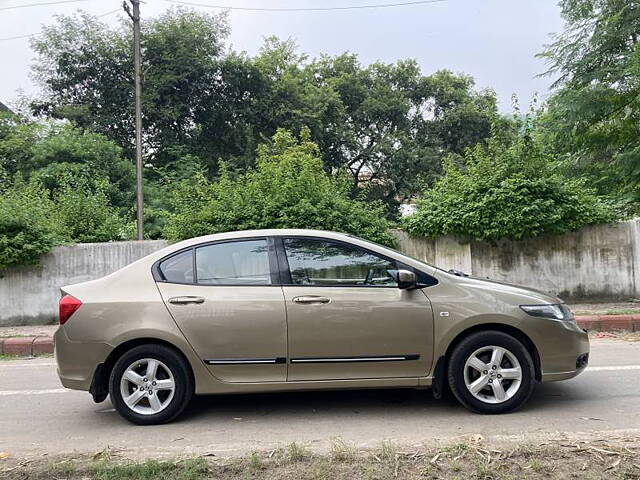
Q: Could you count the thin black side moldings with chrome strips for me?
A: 2